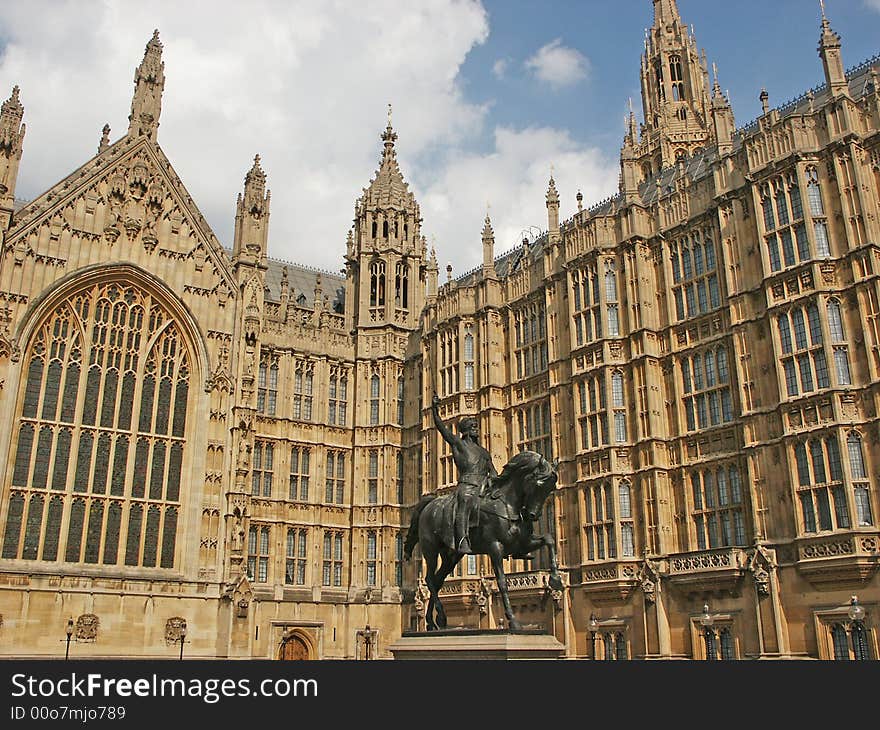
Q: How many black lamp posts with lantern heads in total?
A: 7